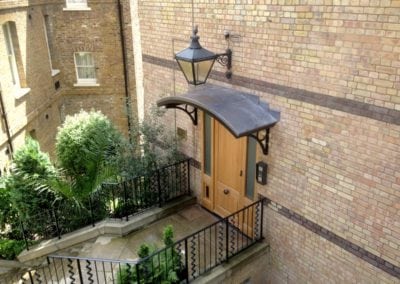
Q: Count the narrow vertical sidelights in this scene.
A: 2